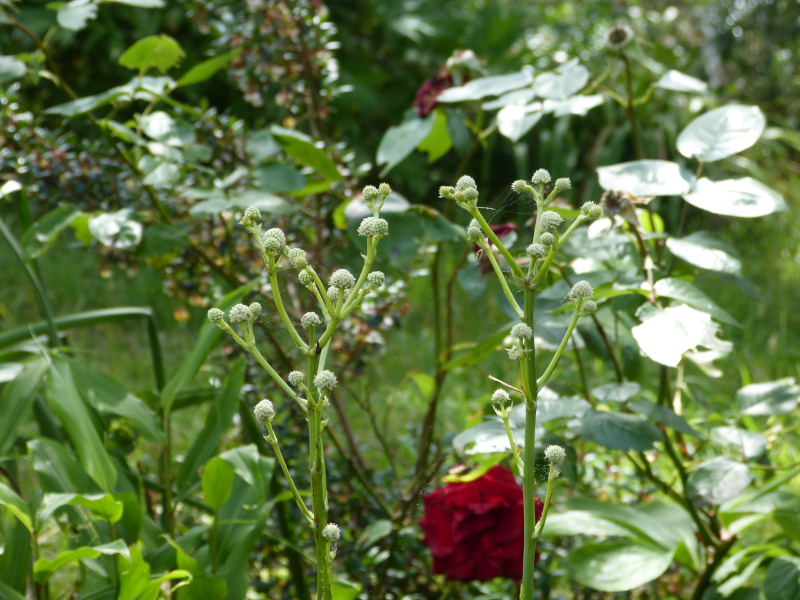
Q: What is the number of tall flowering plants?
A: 2